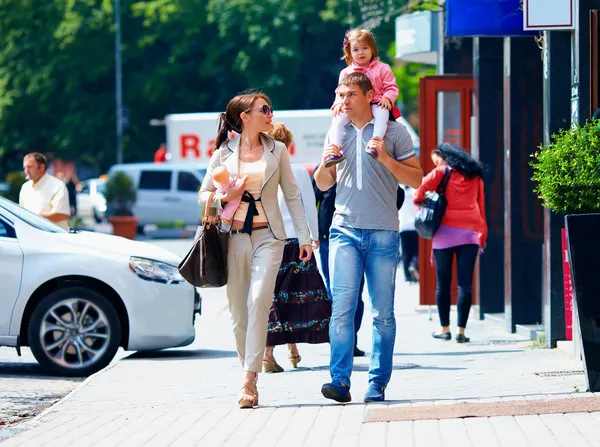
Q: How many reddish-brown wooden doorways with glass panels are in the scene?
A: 1